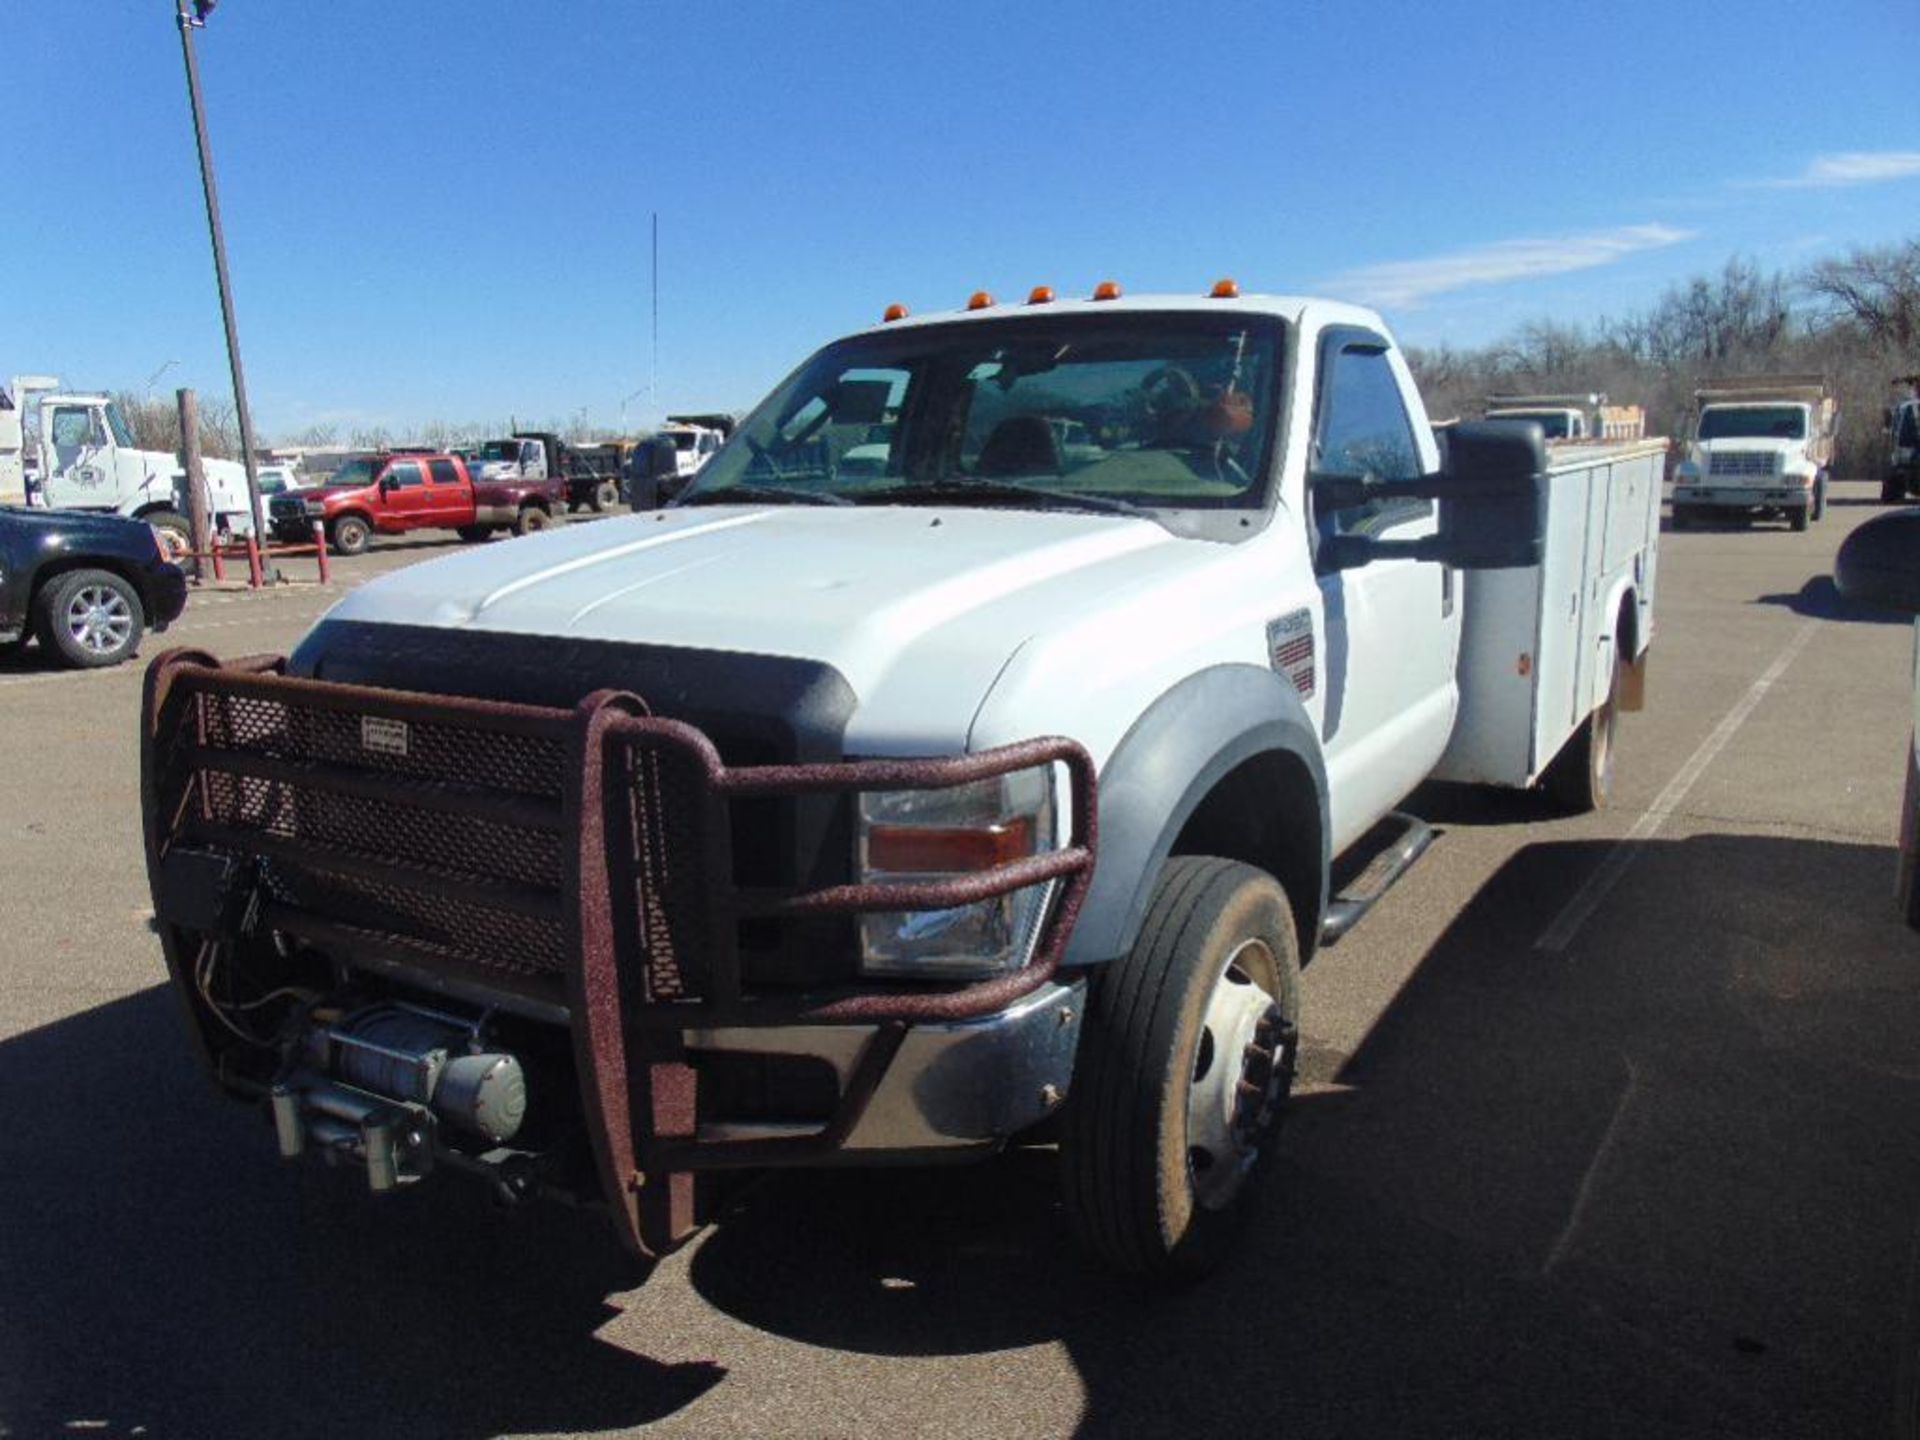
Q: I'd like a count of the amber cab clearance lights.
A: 5